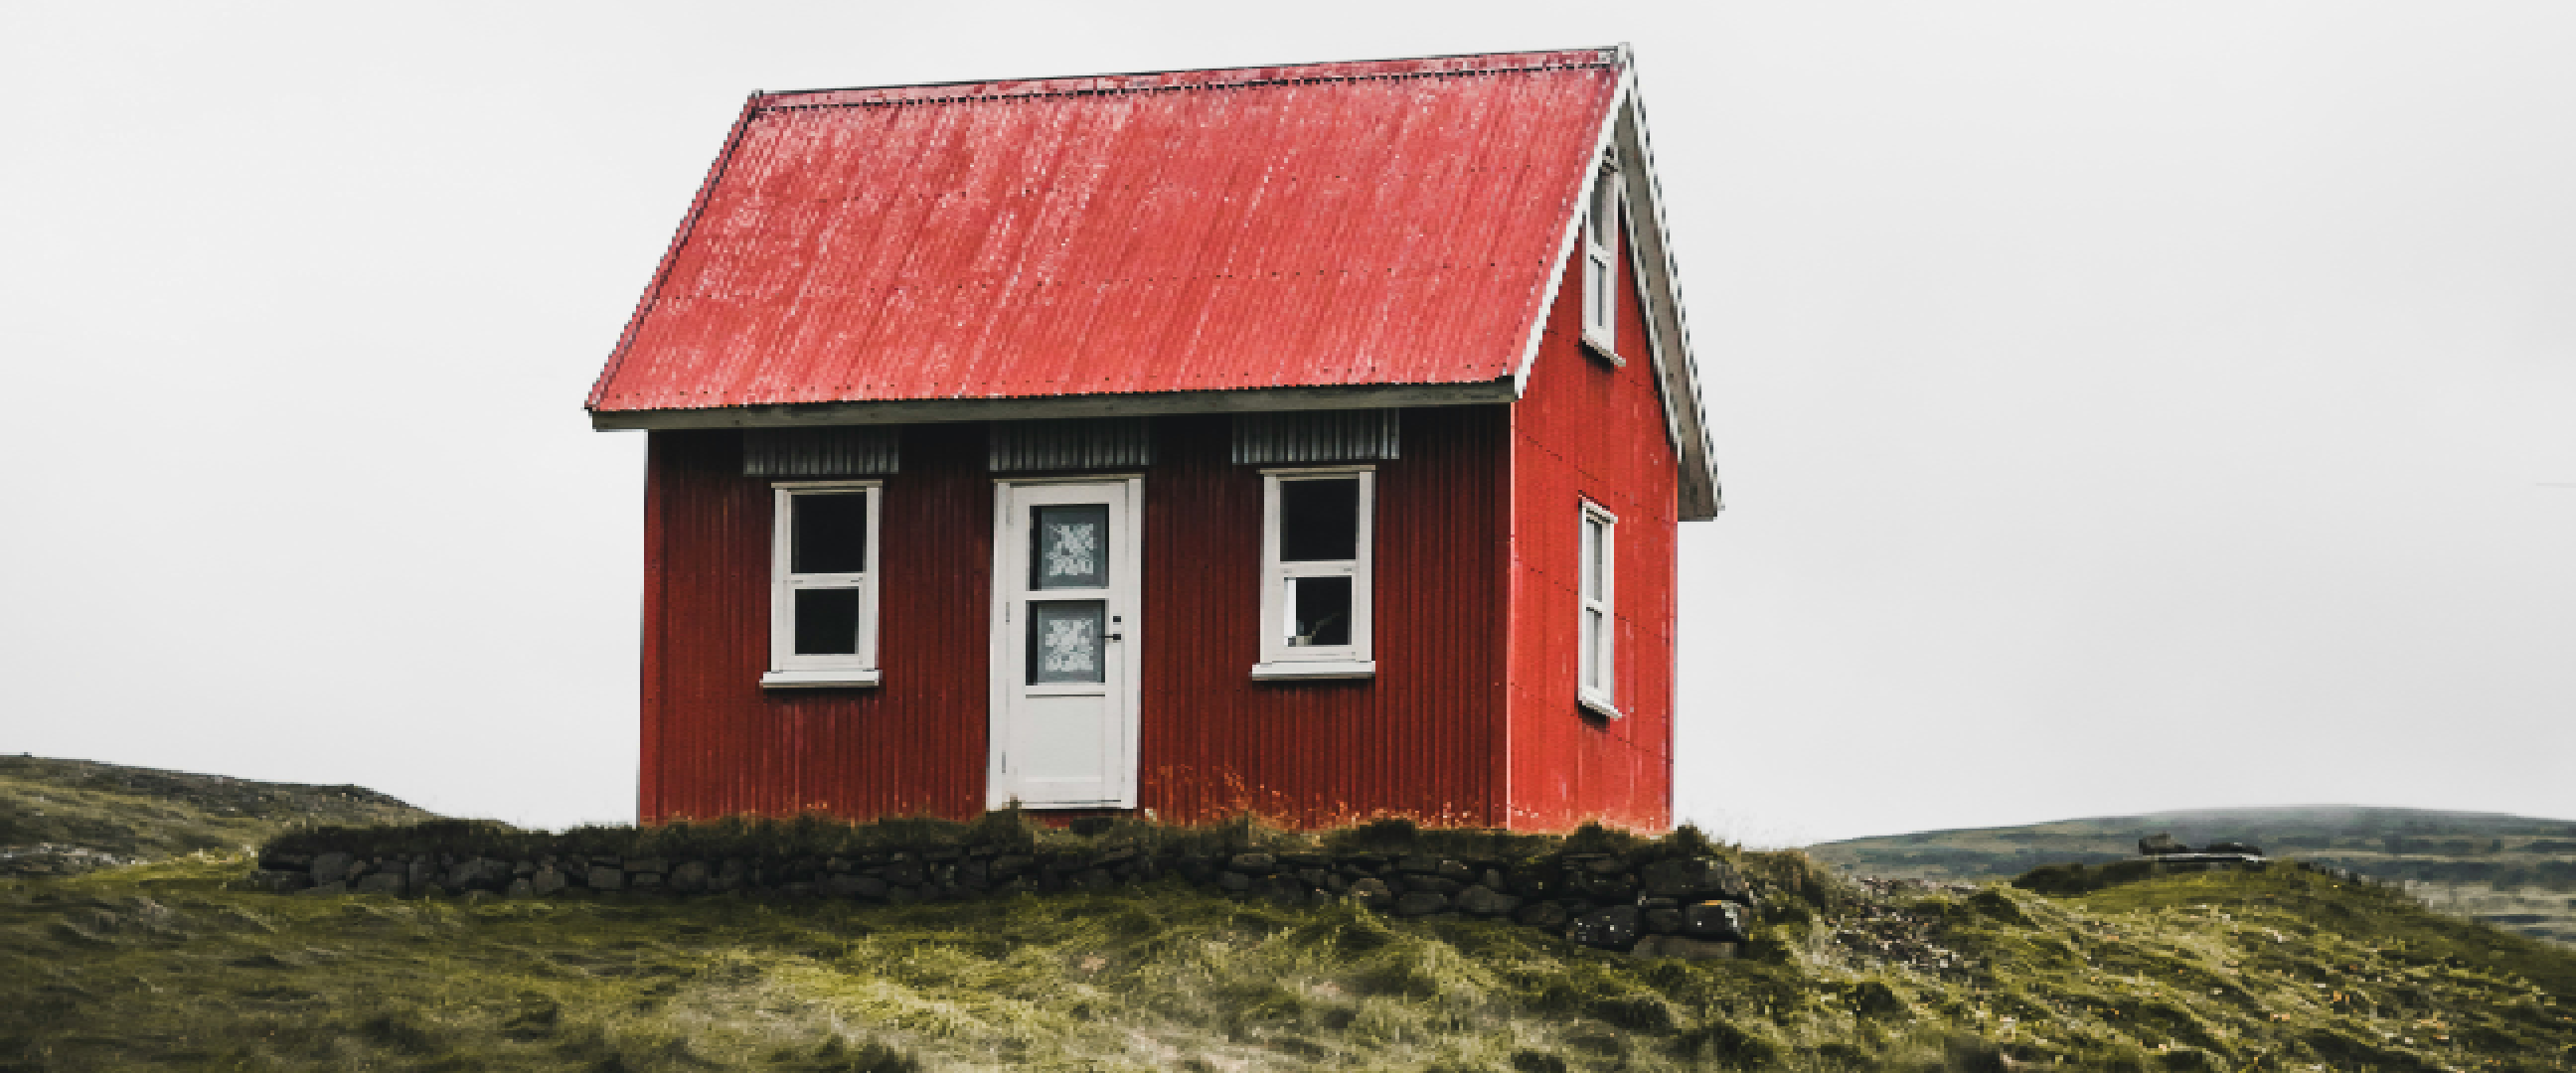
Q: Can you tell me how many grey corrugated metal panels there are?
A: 3